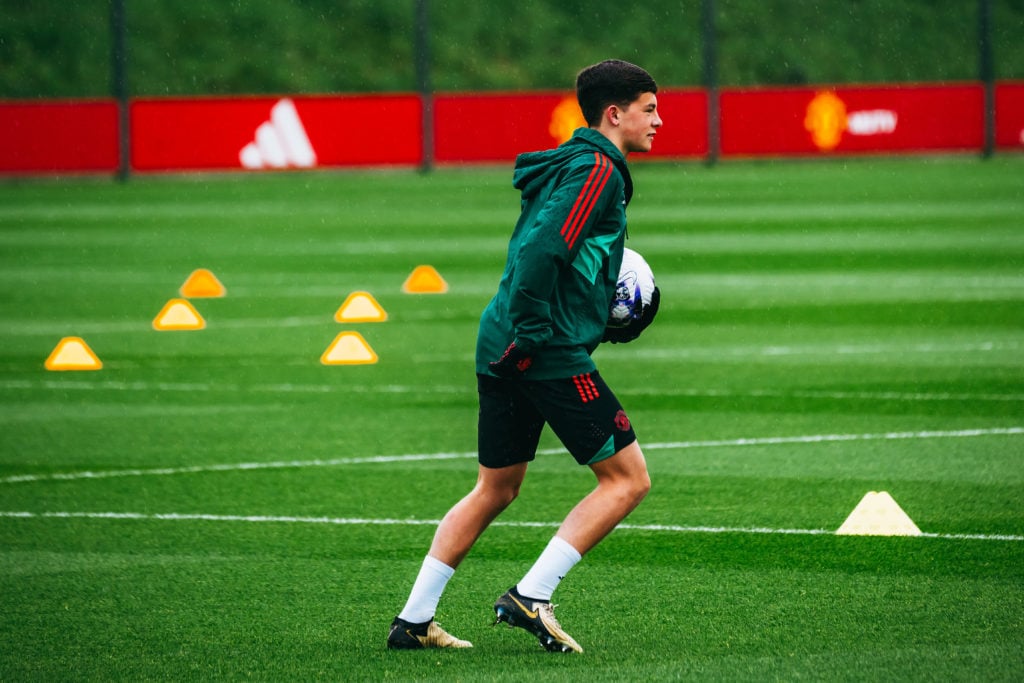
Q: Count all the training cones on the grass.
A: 7